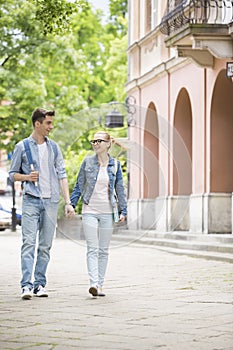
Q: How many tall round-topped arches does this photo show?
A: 3